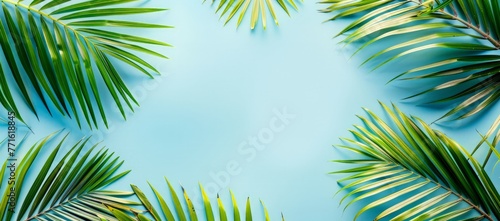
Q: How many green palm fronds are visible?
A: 6